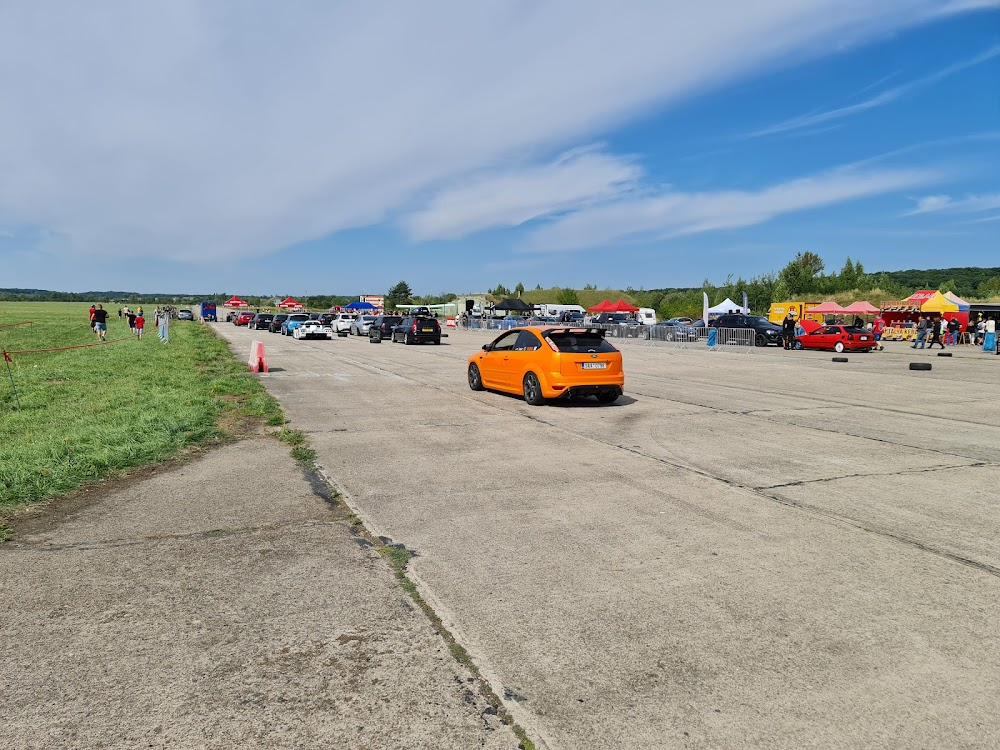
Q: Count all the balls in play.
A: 0